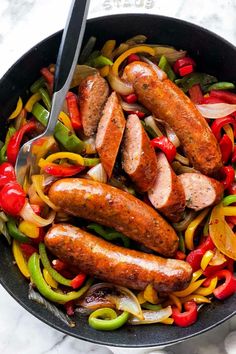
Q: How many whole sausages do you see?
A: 3